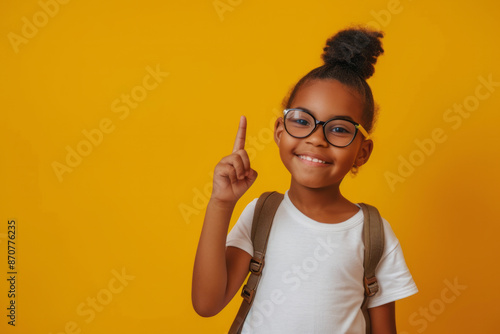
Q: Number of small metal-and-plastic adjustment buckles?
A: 3